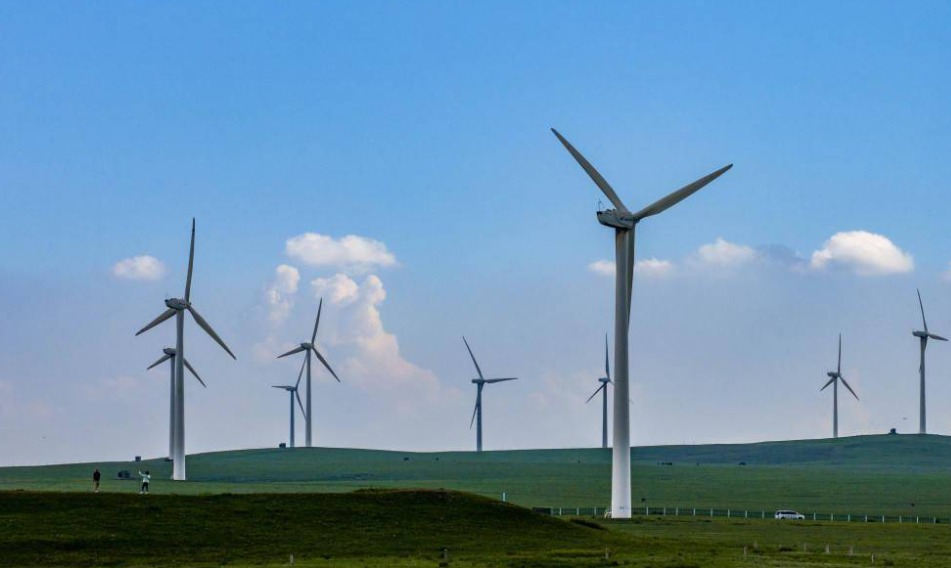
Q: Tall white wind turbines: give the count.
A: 9